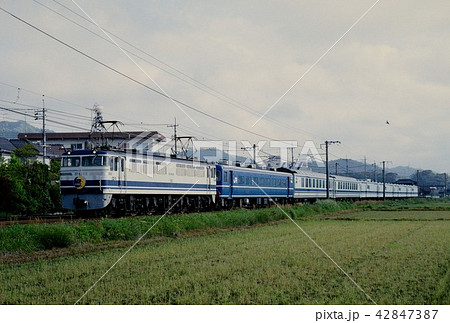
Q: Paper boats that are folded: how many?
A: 0